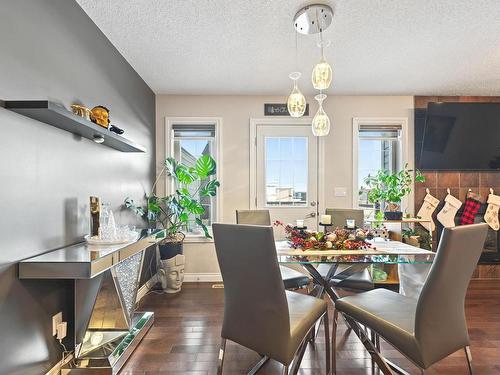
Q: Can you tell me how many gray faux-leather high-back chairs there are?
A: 4